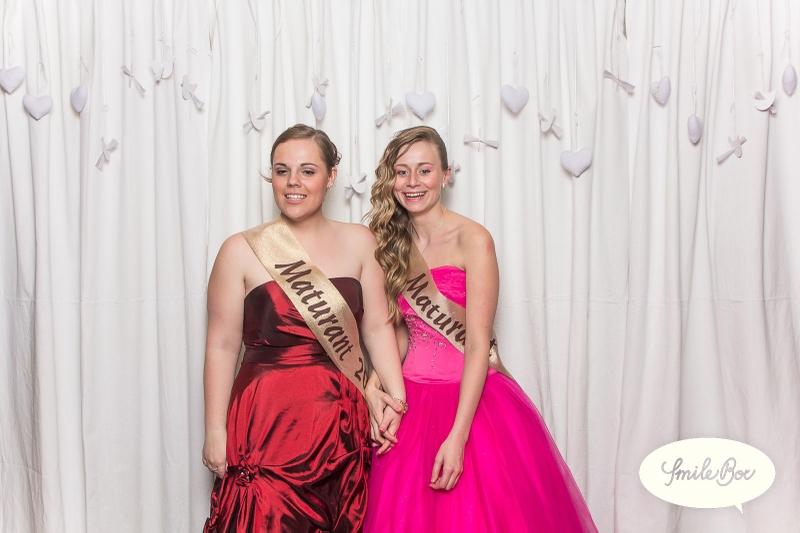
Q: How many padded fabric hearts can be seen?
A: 10